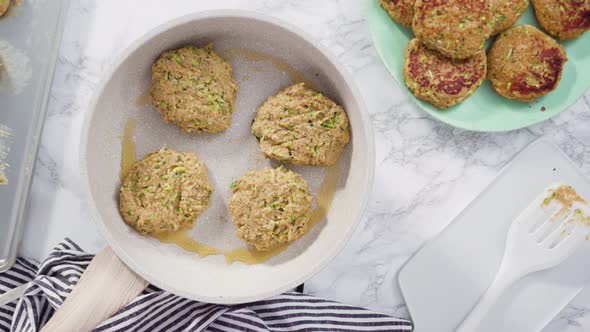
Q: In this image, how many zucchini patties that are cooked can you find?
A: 6